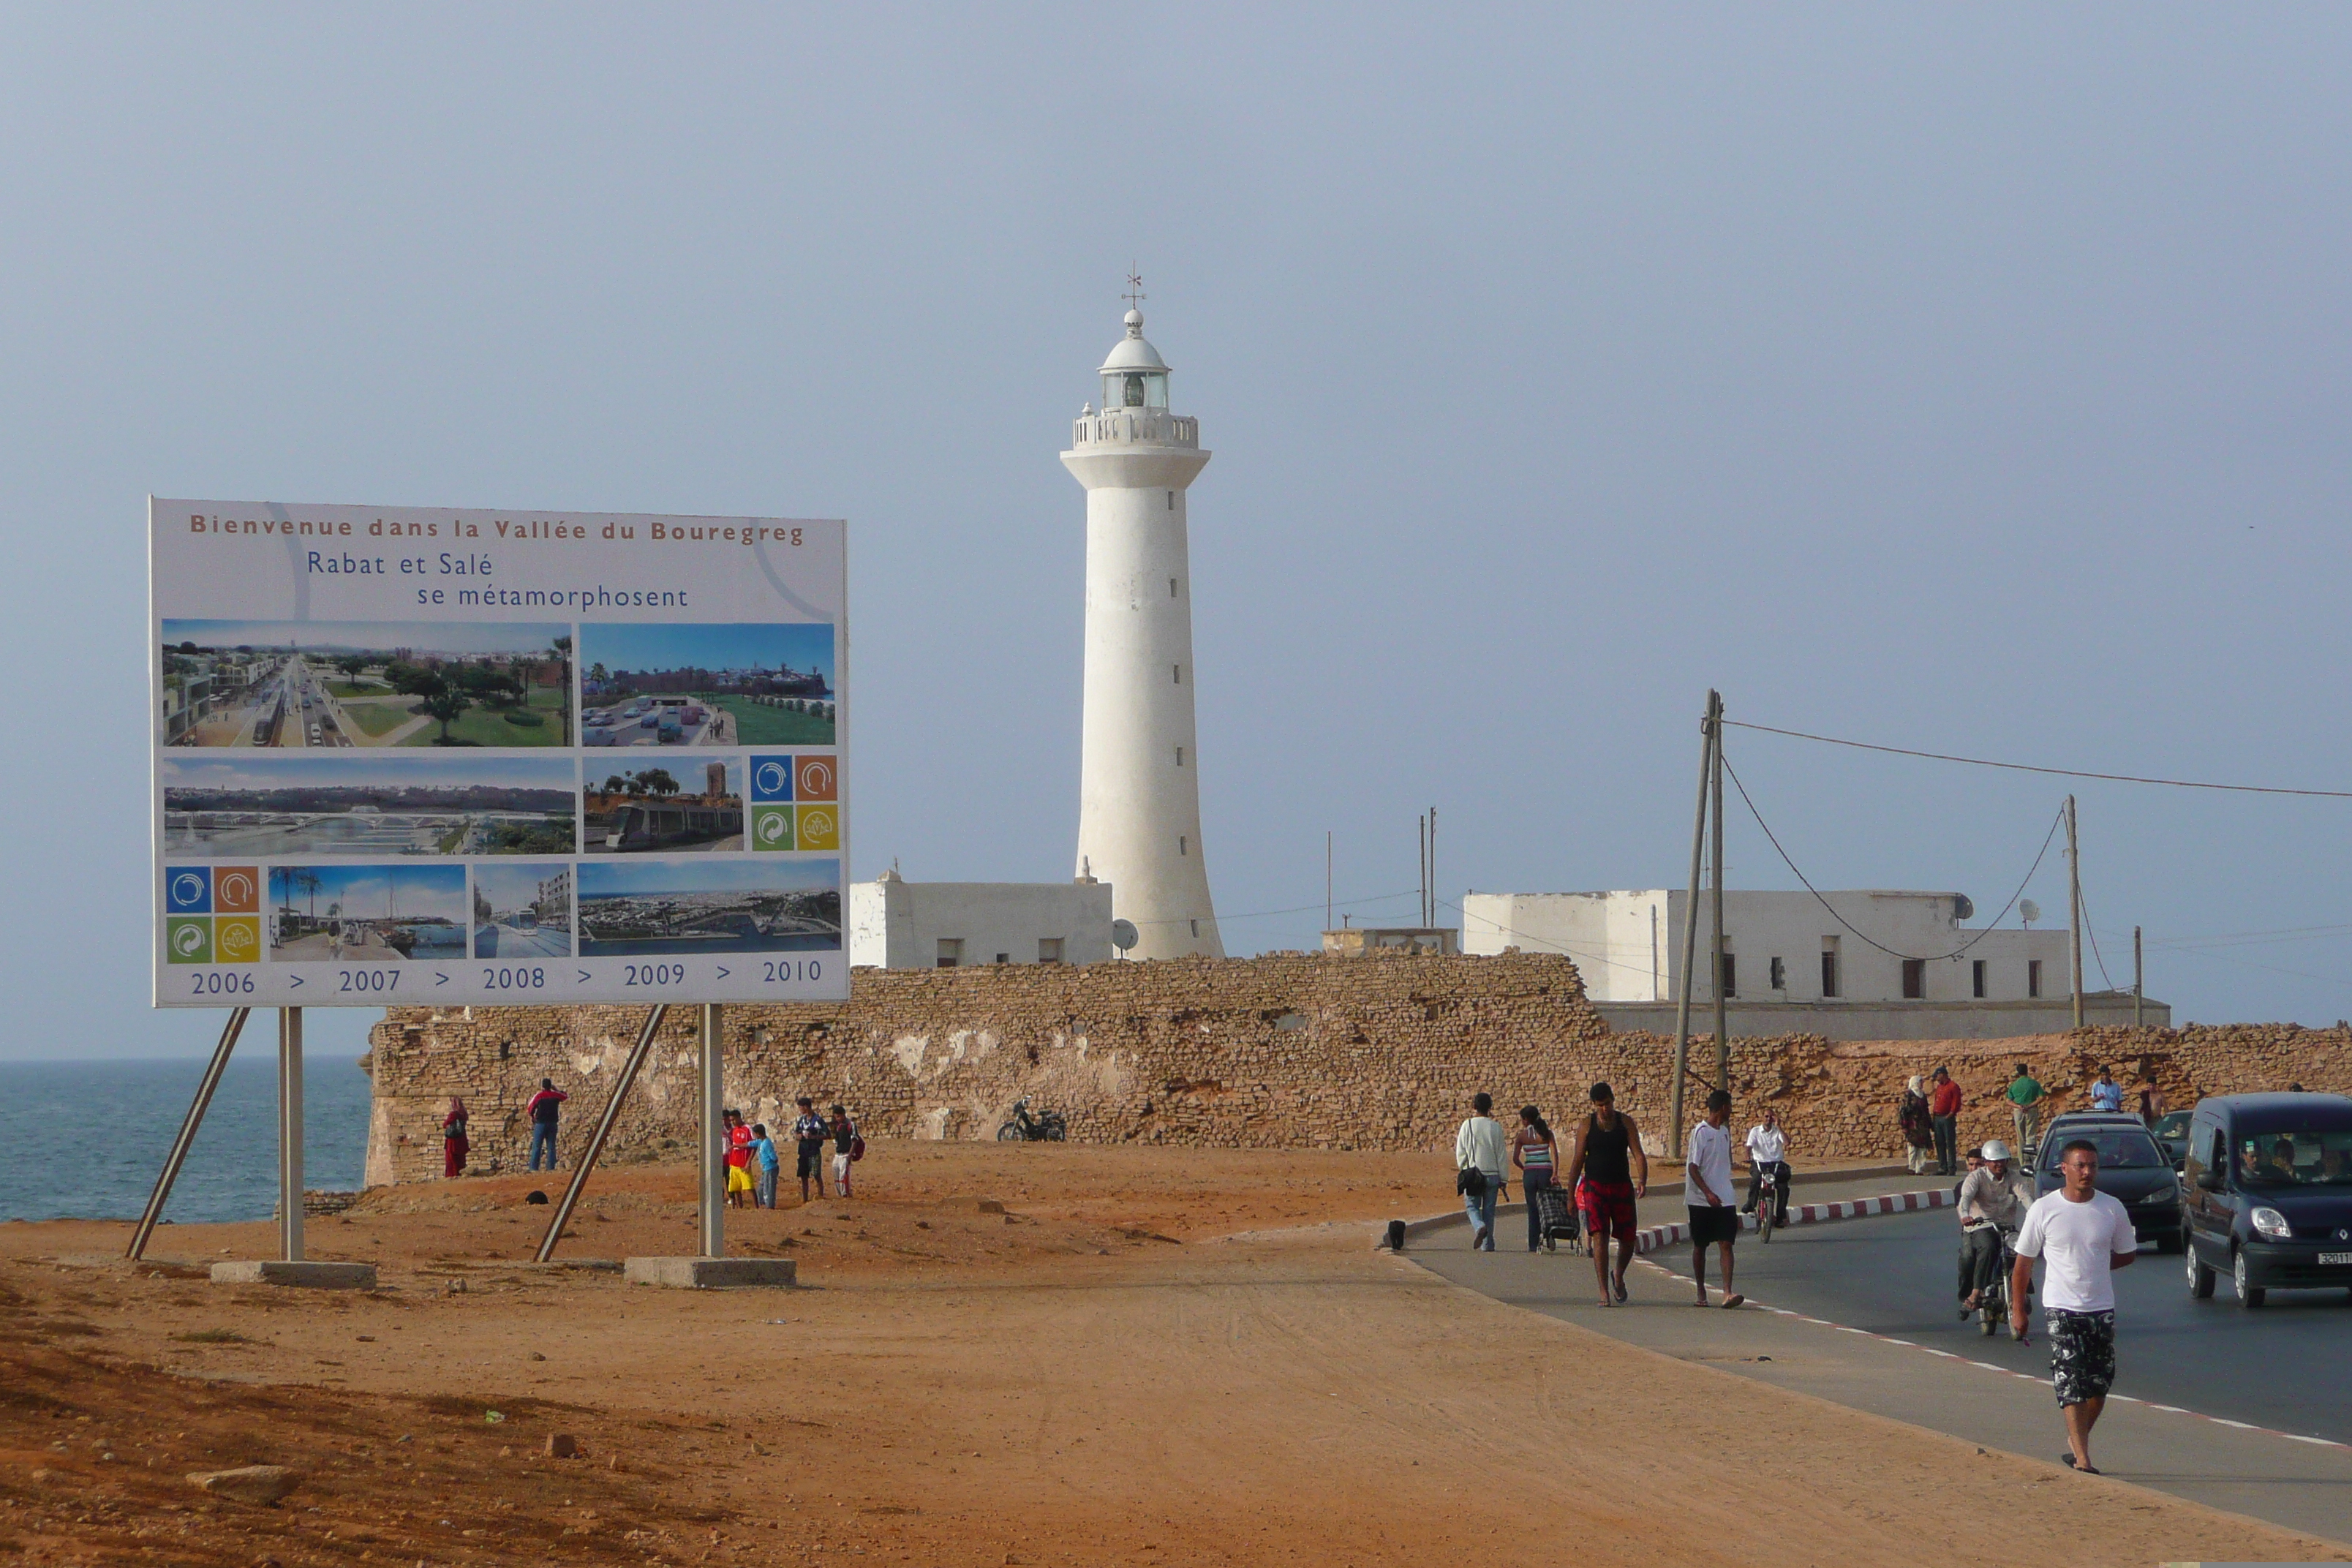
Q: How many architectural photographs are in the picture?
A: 7